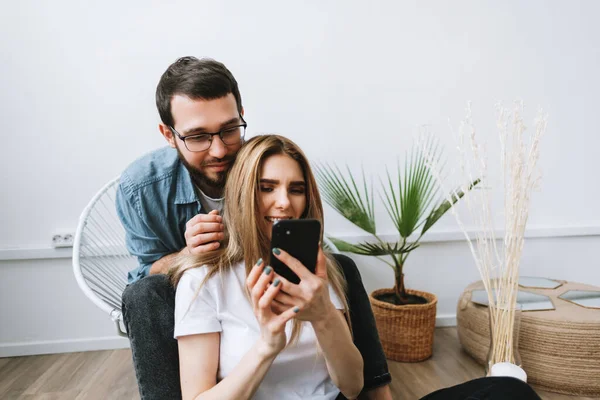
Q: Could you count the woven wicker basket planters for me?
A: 1